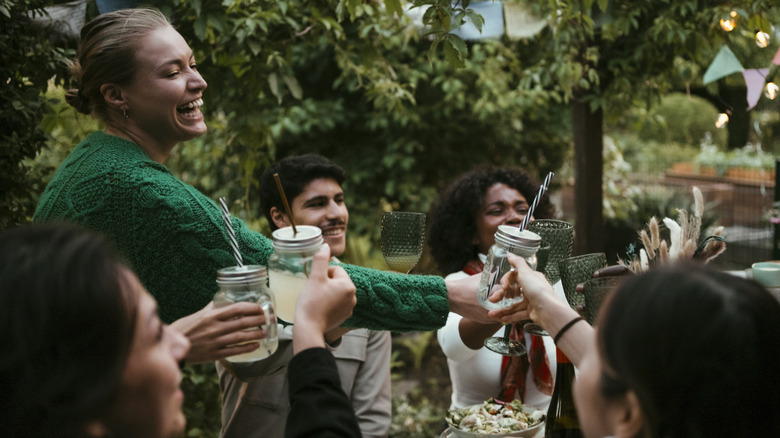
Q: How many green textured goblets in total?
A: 4